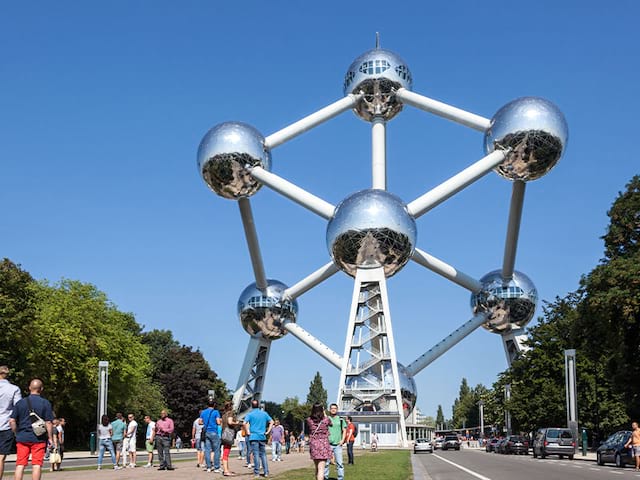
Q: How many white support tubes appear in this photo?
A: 11